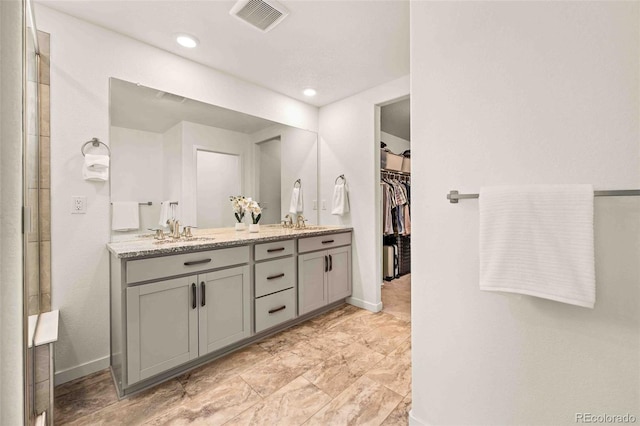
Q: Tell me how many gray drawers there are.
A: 5